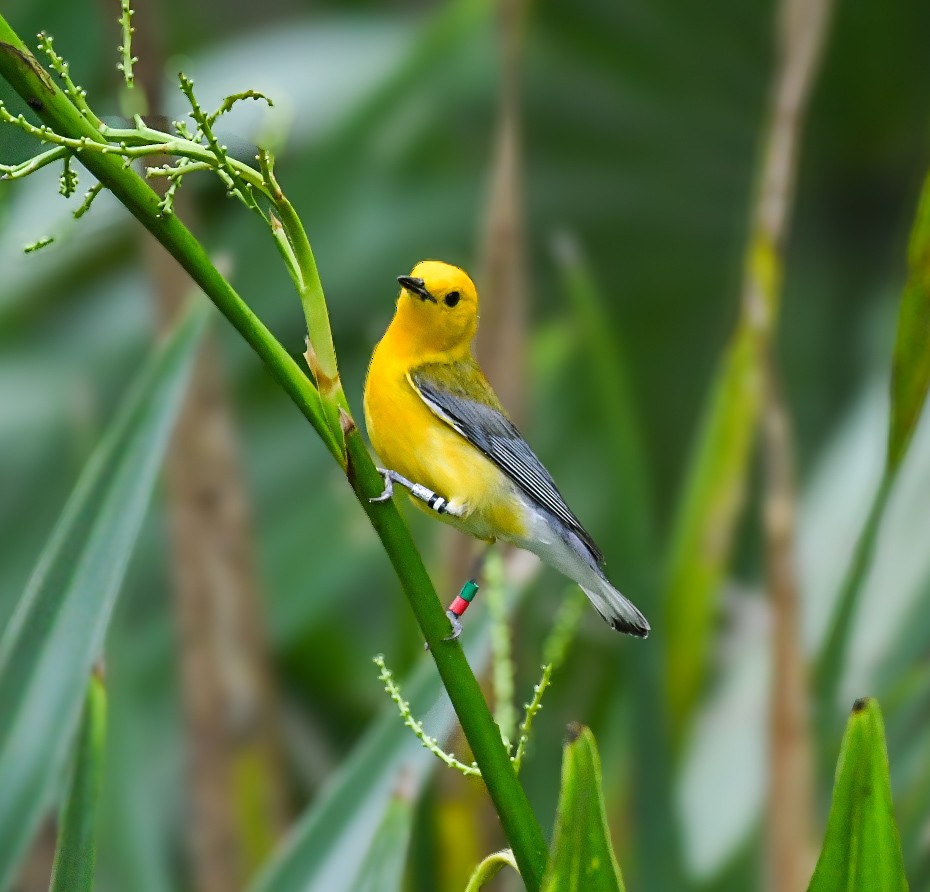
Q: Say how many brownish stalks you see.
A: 3